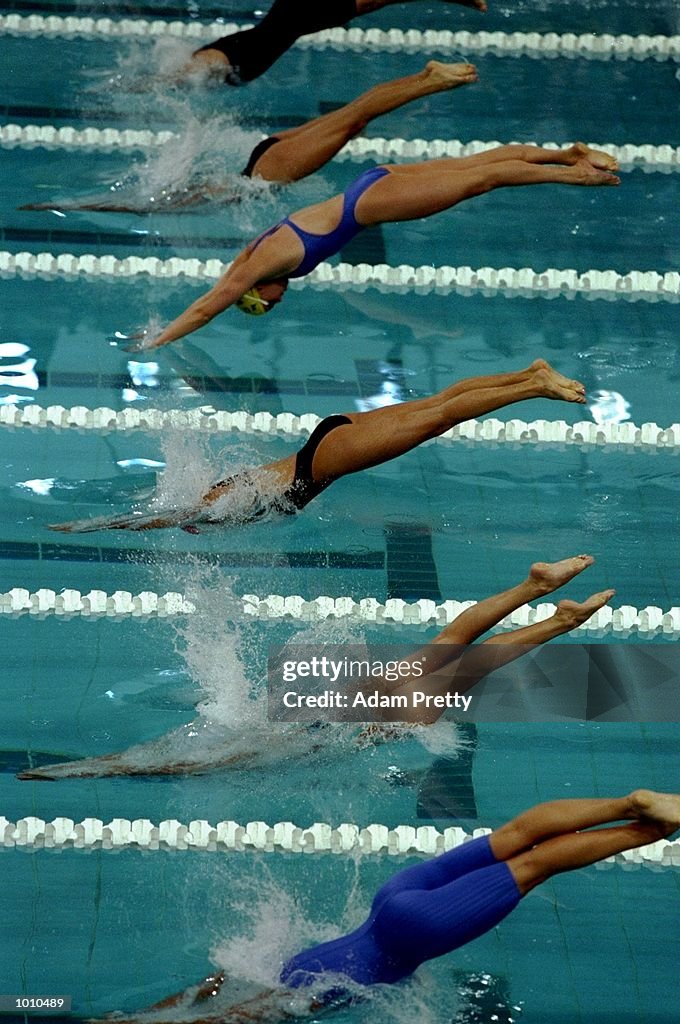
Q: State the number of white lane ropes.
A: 6